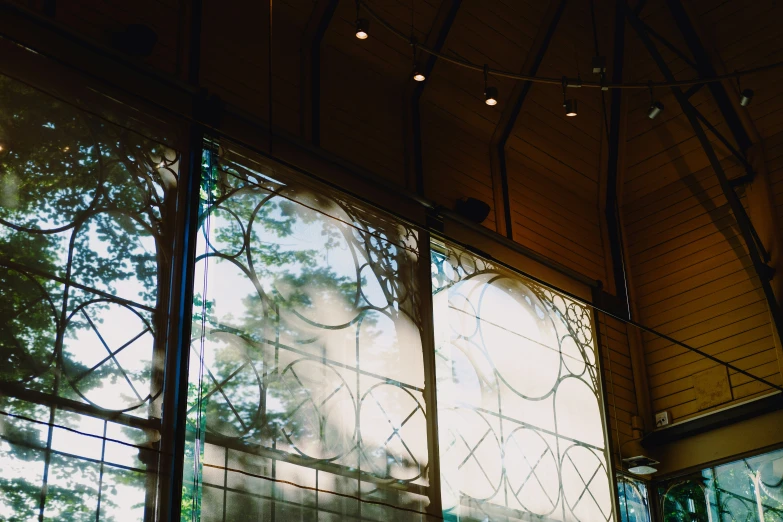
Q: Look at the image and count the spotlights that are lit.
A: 4